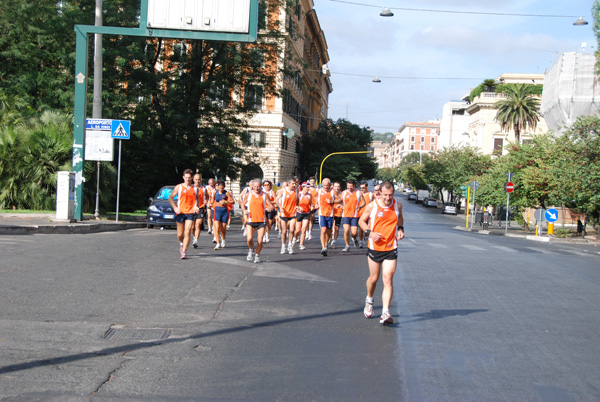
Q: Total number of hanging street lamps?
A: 3